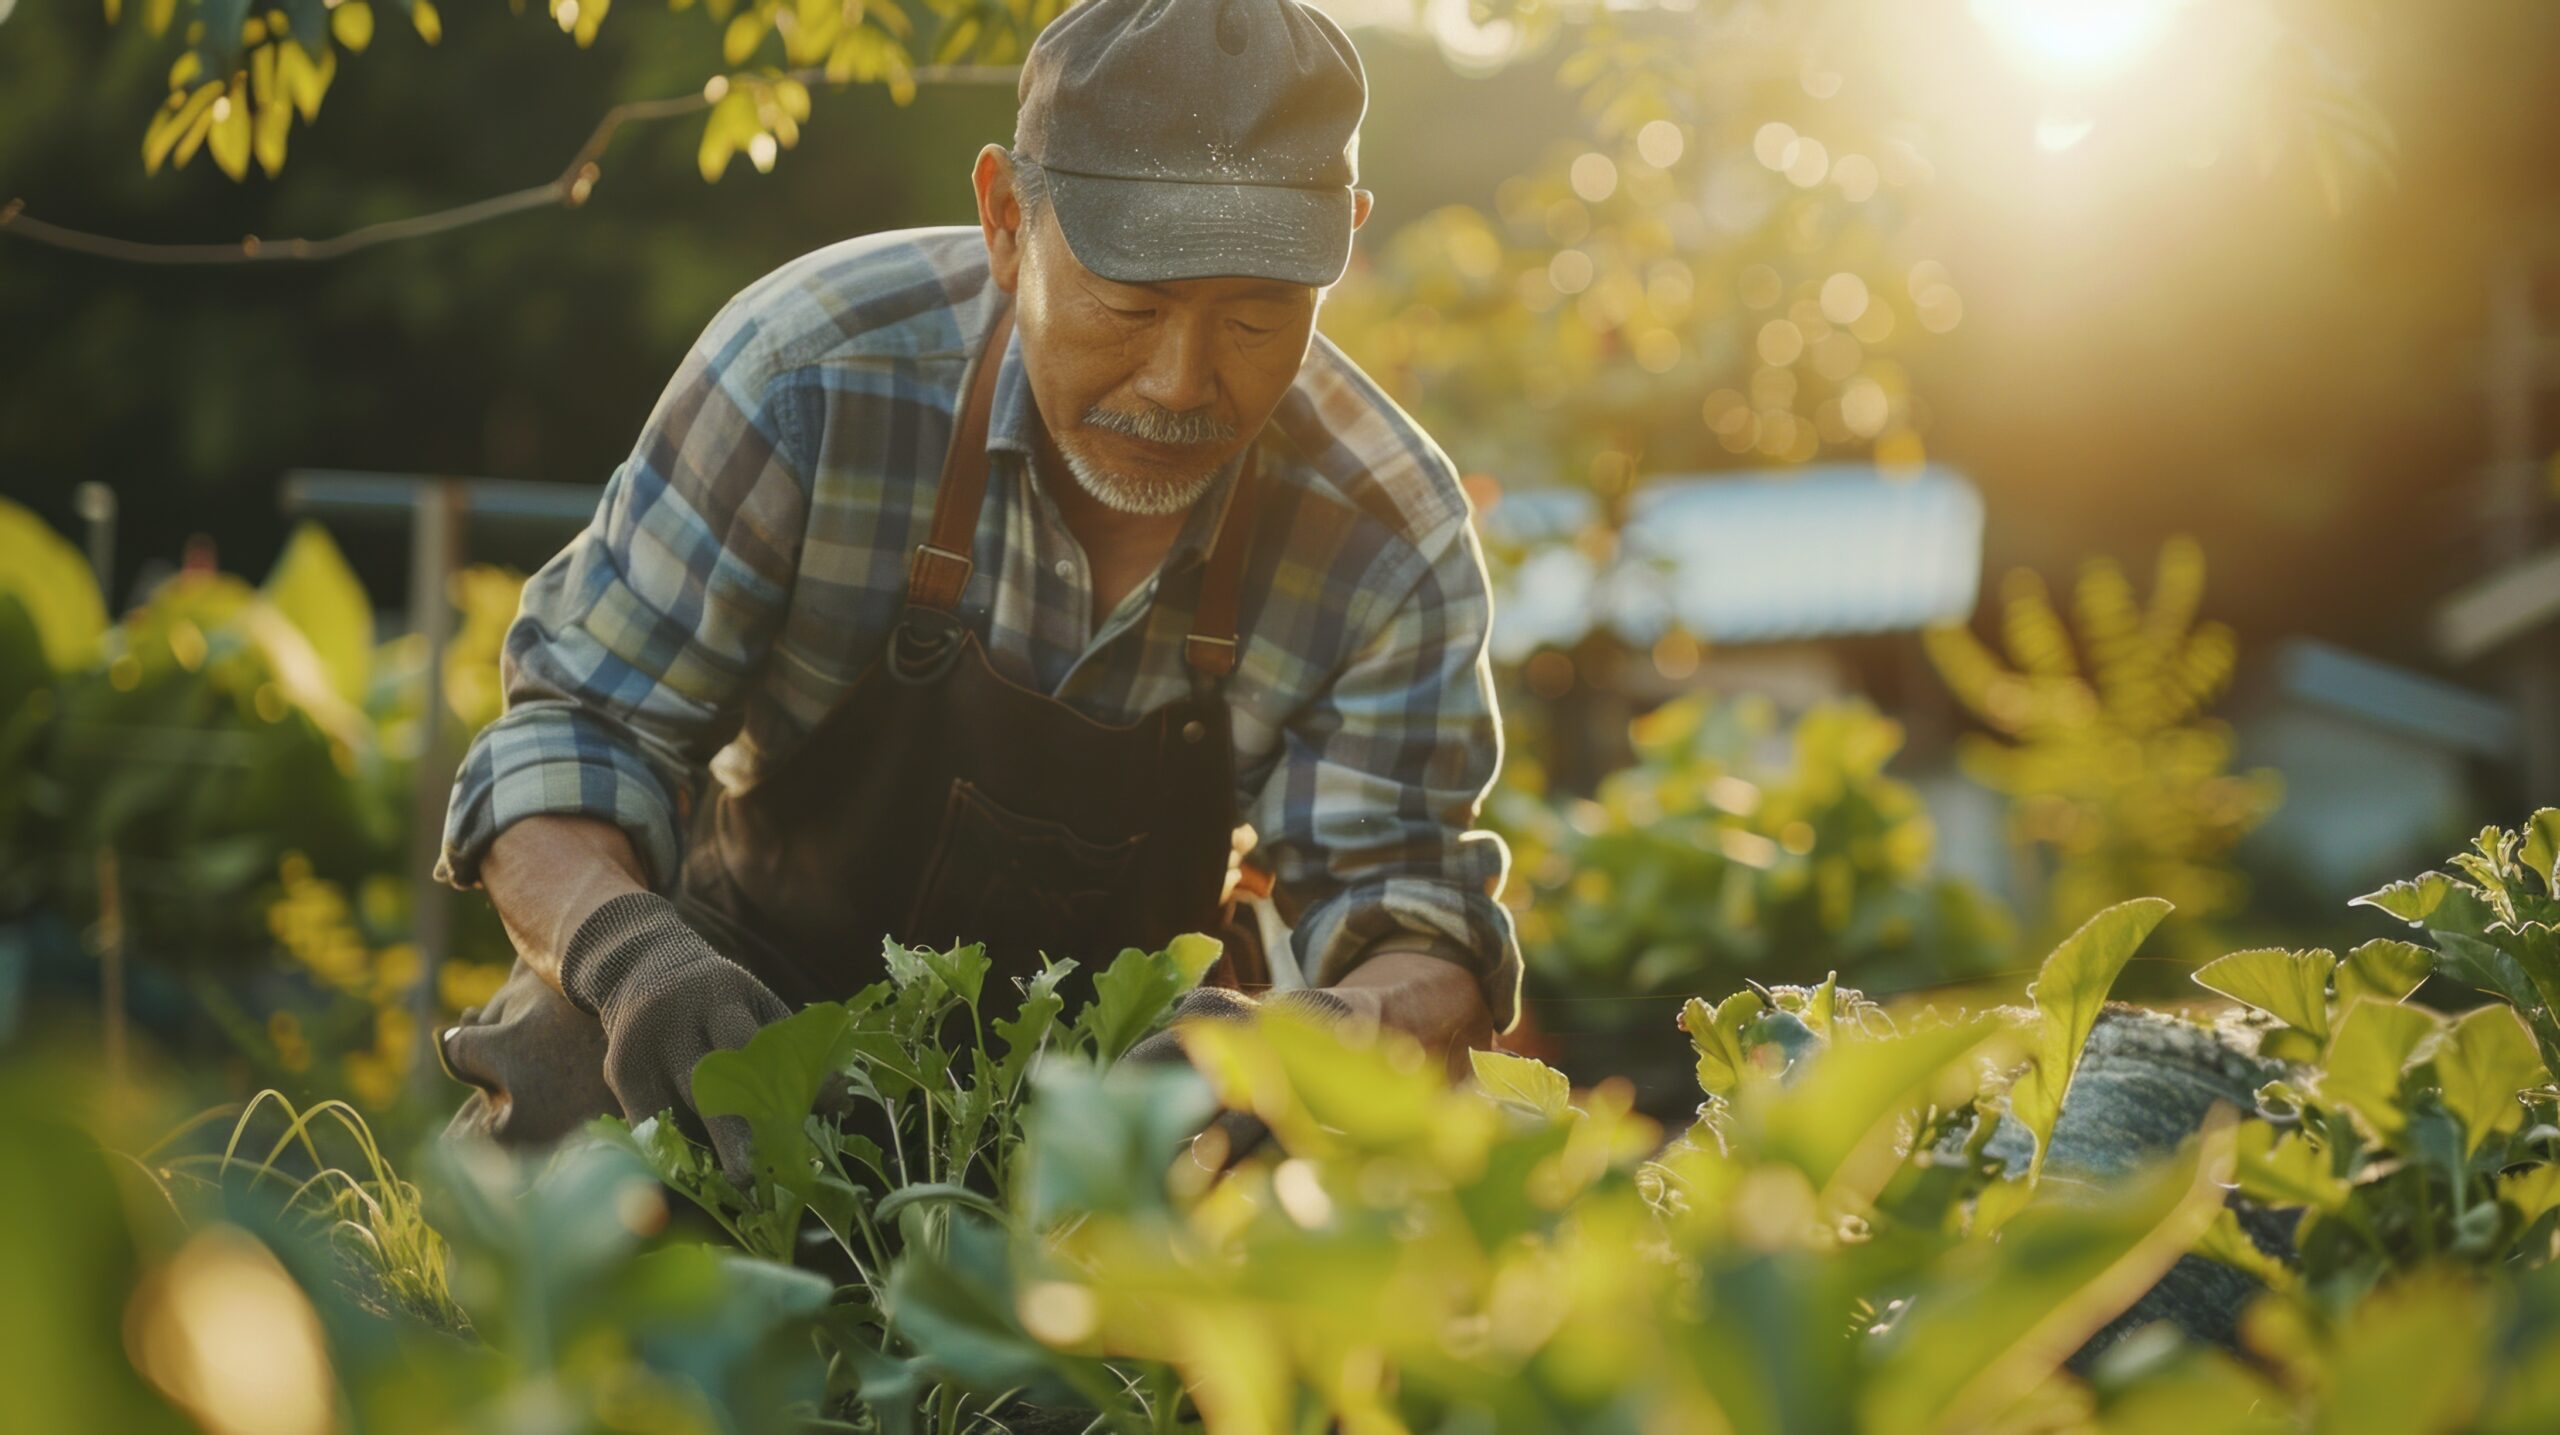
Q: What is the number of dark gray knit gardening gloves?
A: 2